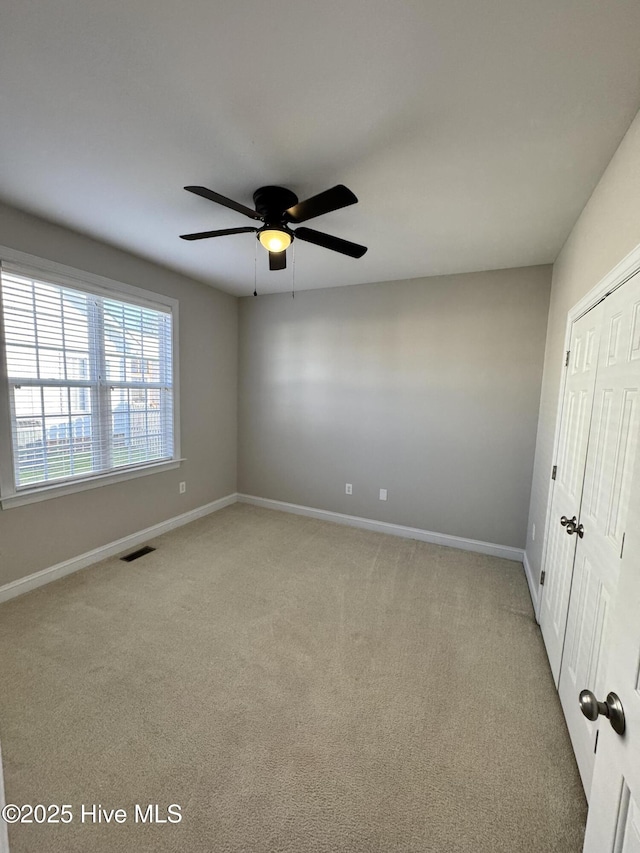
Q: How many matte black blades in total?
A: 5